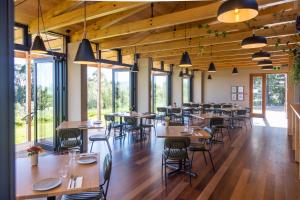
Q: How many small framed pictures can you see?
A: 4